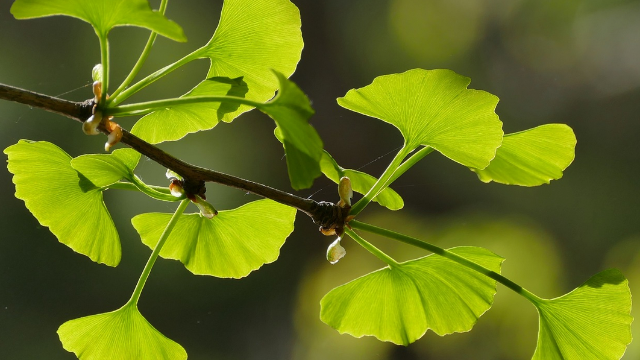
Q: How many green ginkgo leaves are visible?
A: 13